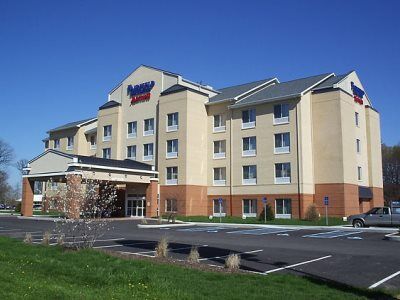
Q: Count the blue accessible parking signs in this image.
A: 3